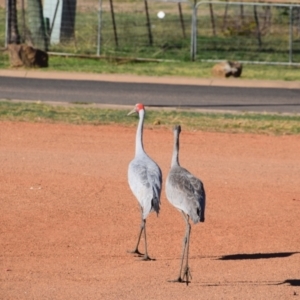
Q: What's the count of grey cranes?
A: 2